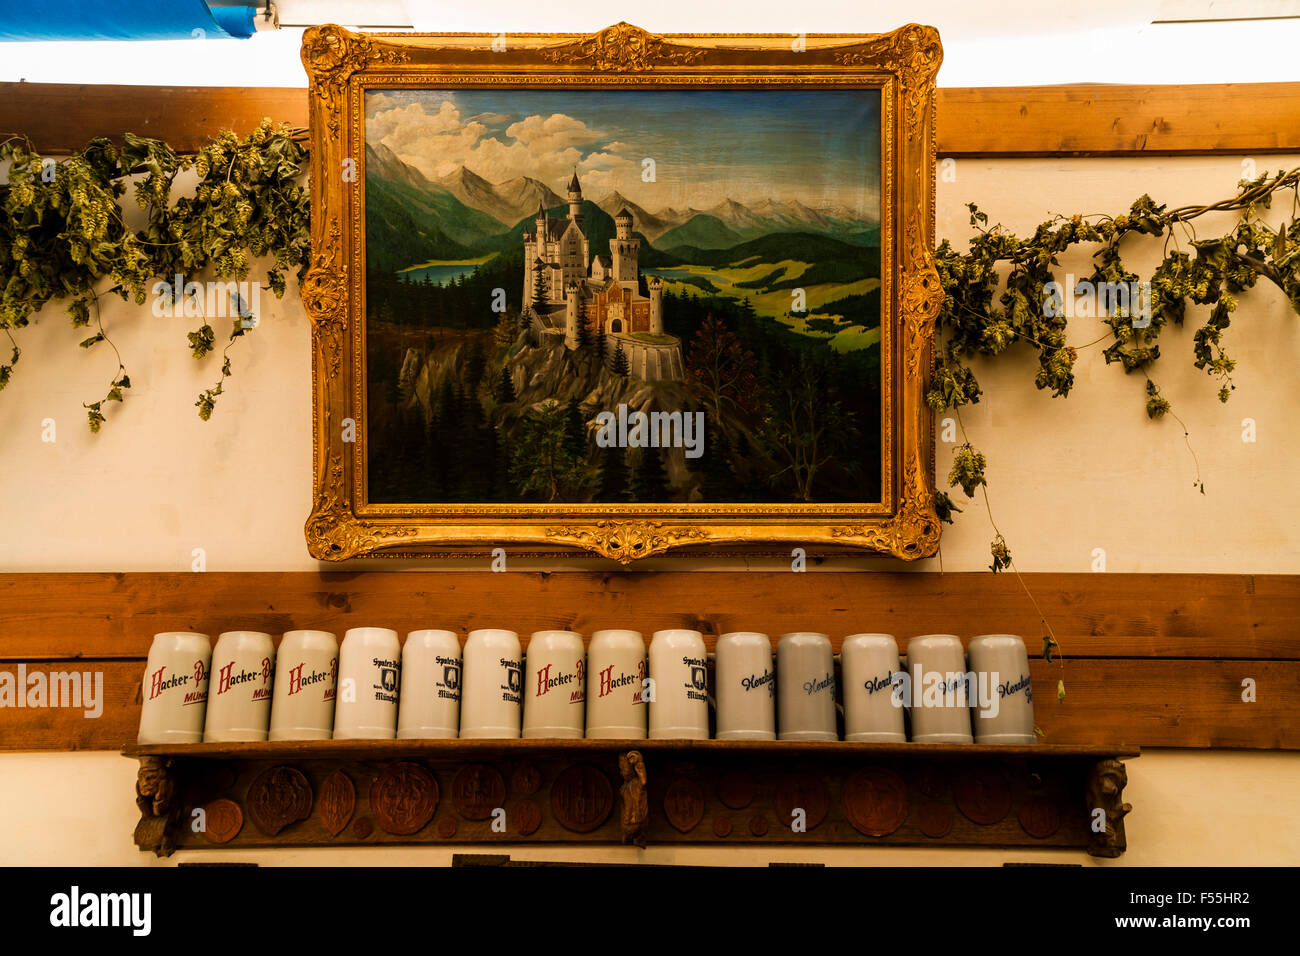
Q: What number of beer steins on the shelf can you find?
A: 14